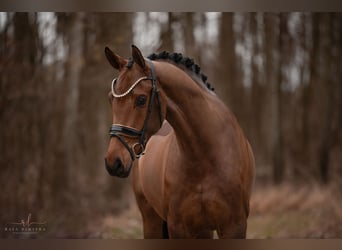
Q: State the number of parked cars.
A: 0